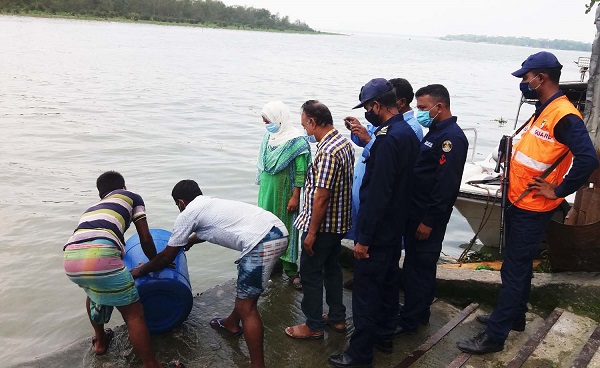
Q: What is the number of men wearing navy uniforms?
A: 3